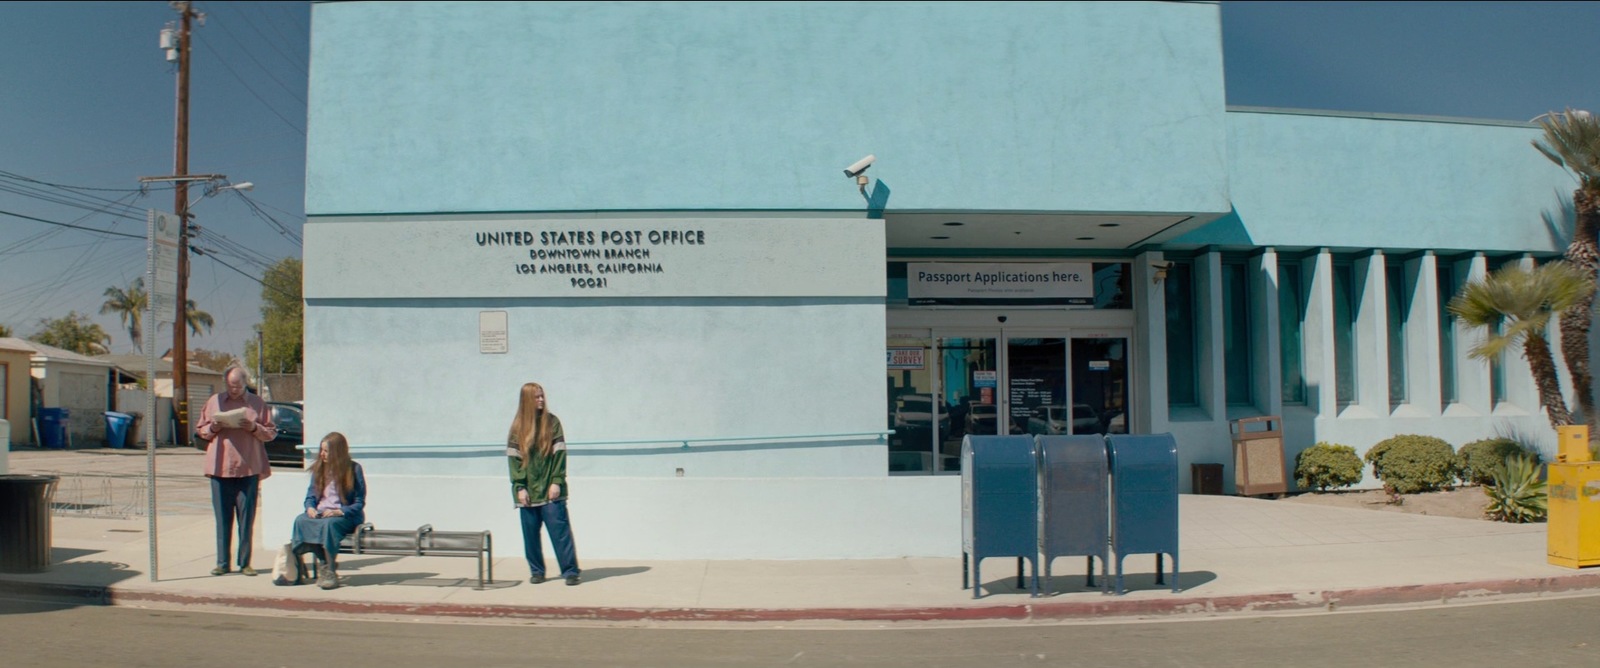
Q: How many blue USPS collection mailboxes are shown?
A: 3